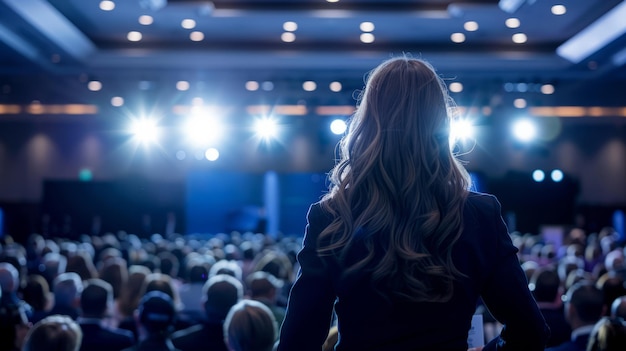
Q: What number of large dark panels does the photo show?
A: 2